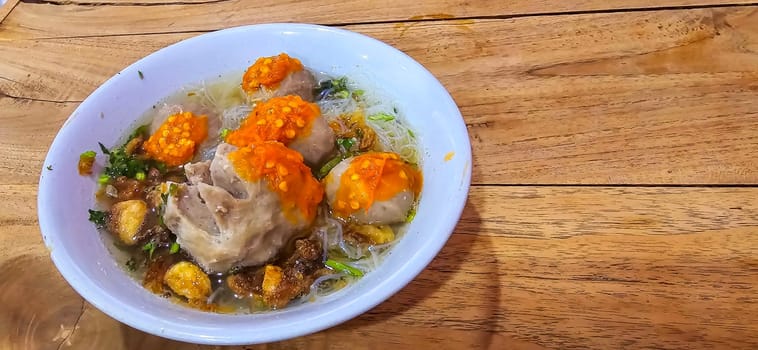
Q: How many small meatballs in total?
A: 4